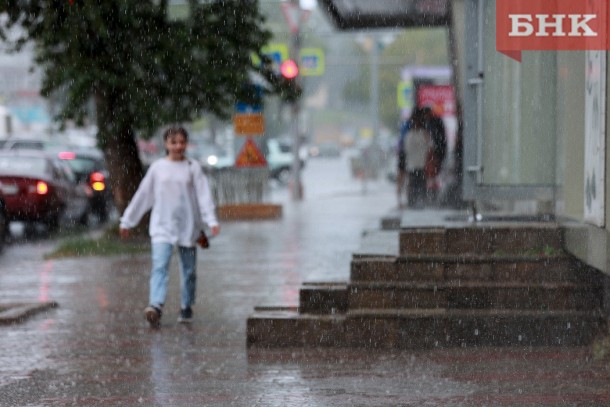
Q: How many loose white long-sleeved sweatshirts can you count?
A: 1